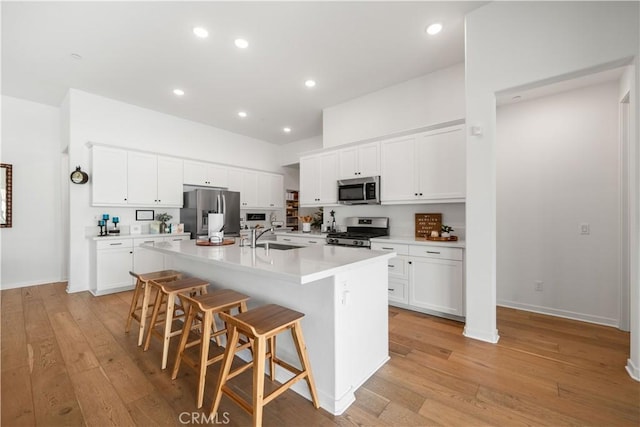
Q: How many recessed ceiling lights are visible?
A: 7